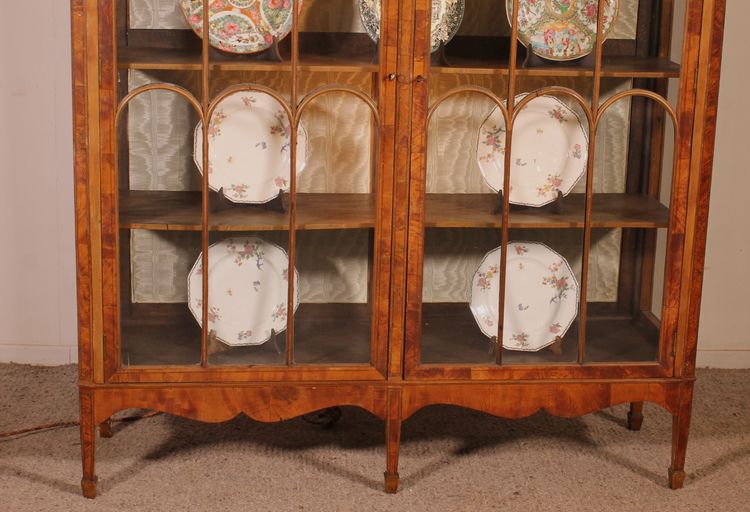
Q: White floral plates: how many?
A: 4